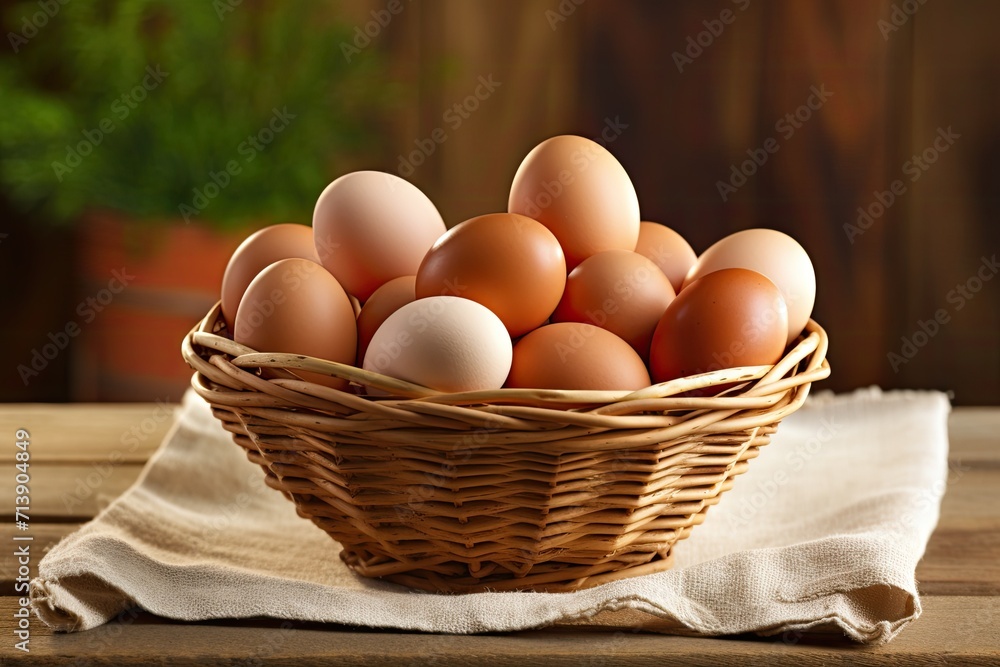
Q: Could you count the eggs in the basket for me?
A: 12